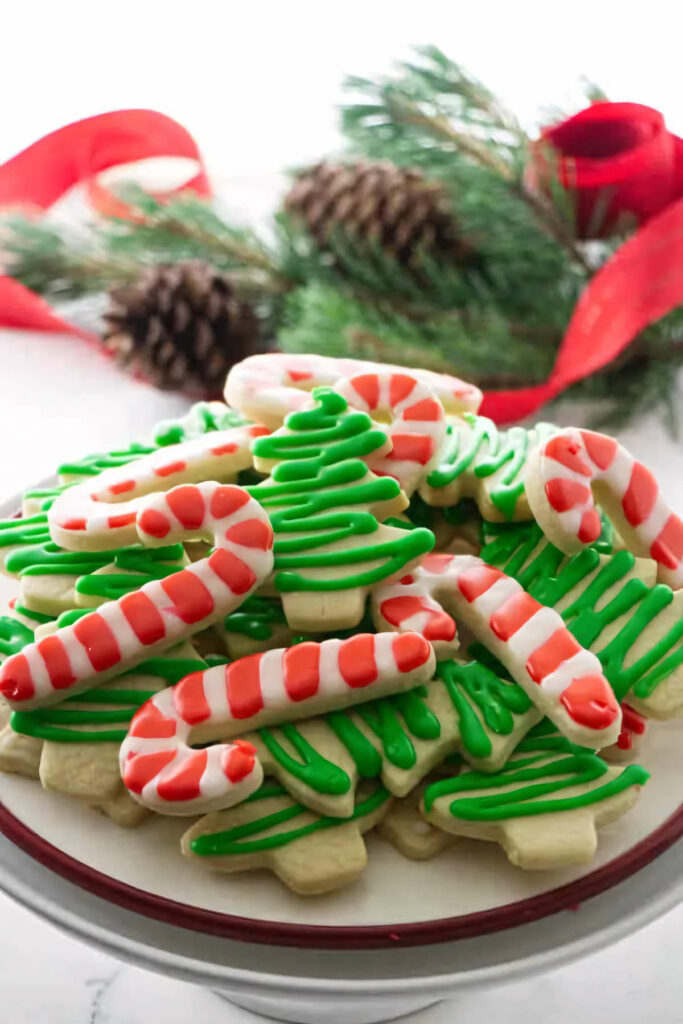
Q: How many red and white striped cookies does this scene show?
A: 7